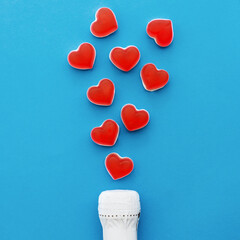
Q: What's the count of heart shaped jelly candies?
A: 9